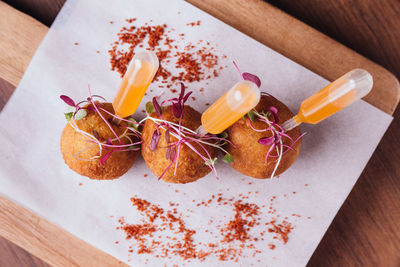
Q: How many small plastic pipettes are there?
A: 3